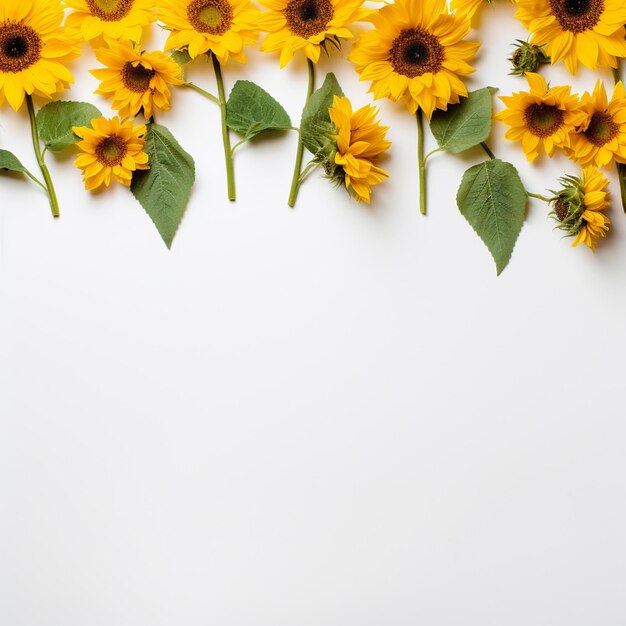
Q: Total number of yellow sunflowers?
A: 12